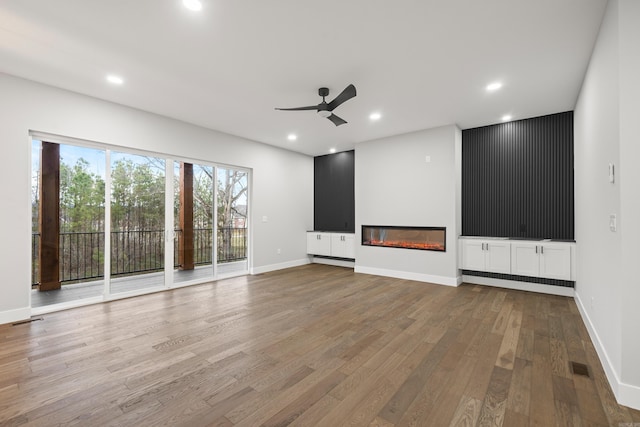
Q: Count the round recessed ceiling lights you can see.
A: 7